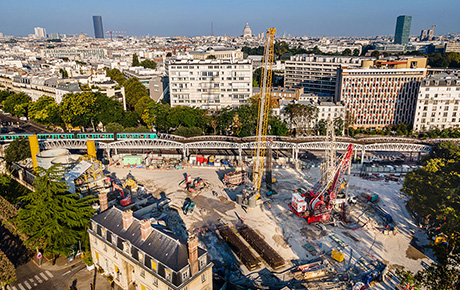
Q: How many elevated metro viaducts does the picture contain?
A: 1